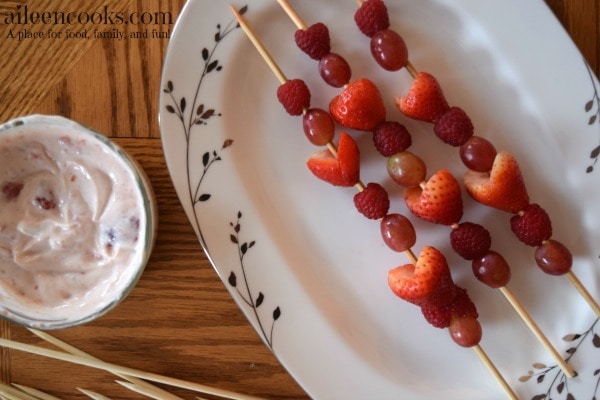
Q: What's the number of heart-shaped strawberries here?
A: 6